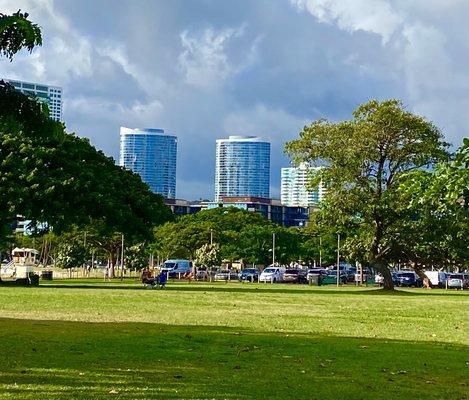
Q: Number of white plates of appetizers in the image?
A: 0